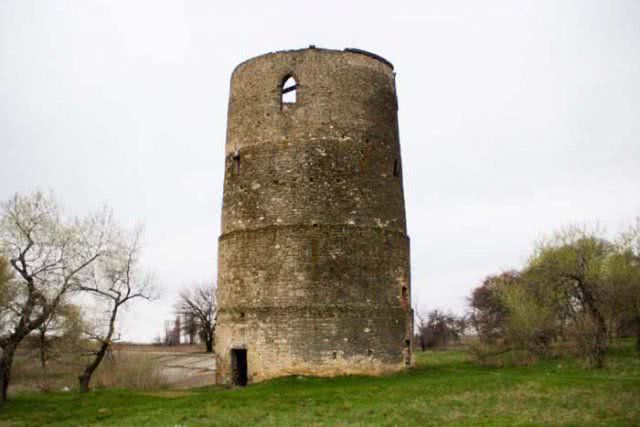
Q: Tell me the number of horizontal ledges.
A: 3